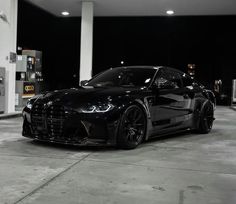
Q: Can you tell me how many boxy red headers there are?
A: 0